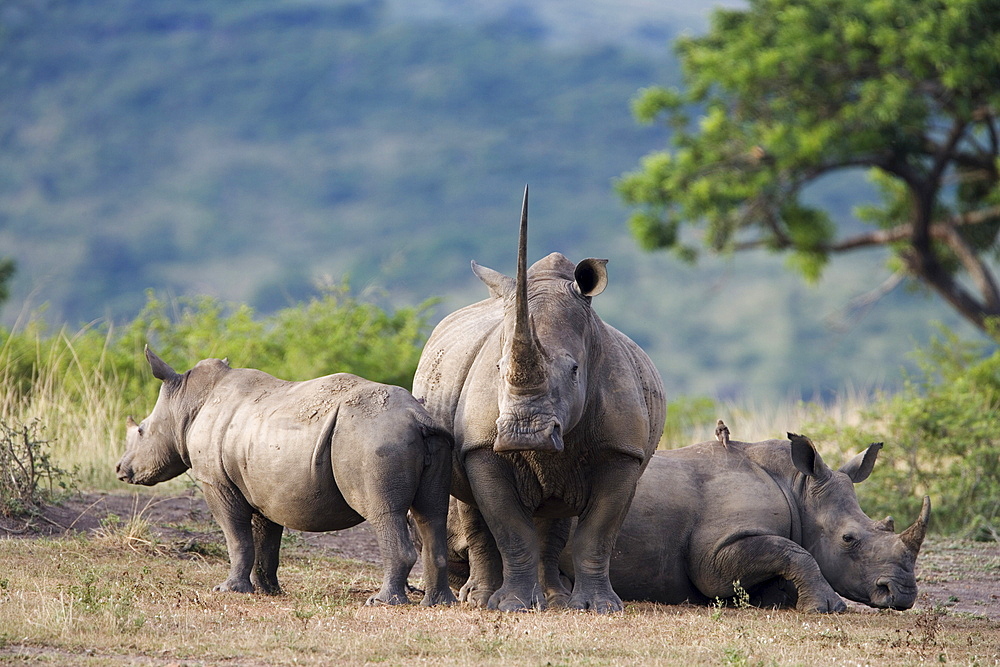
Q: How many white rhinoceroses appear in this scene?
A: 3